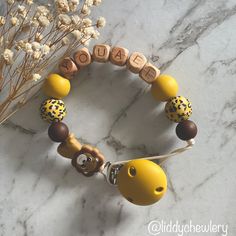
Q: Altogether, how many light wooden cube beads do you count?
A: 6